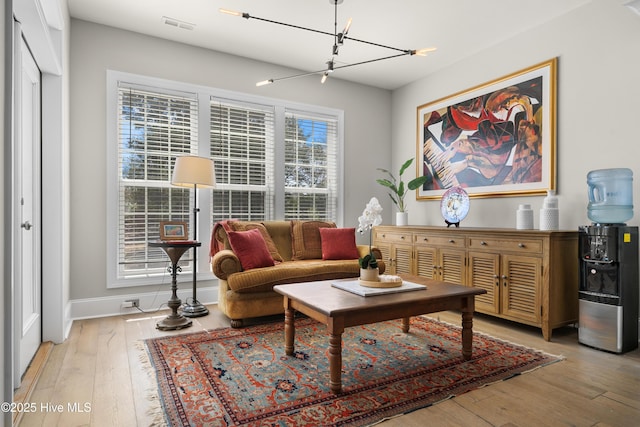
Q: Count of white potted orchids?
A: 1